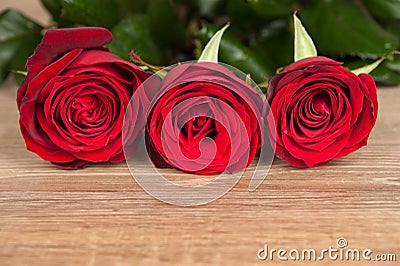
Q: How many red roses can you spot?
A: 3